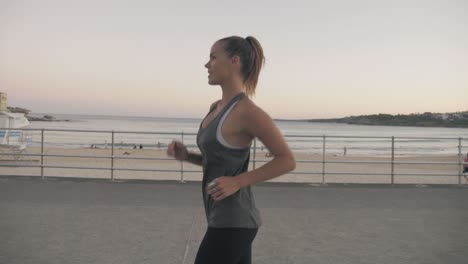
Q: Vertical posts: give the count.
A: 7